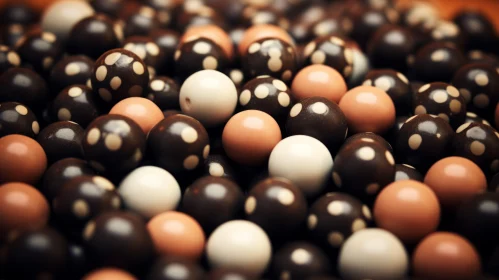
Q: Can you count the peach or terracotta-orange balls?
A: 13